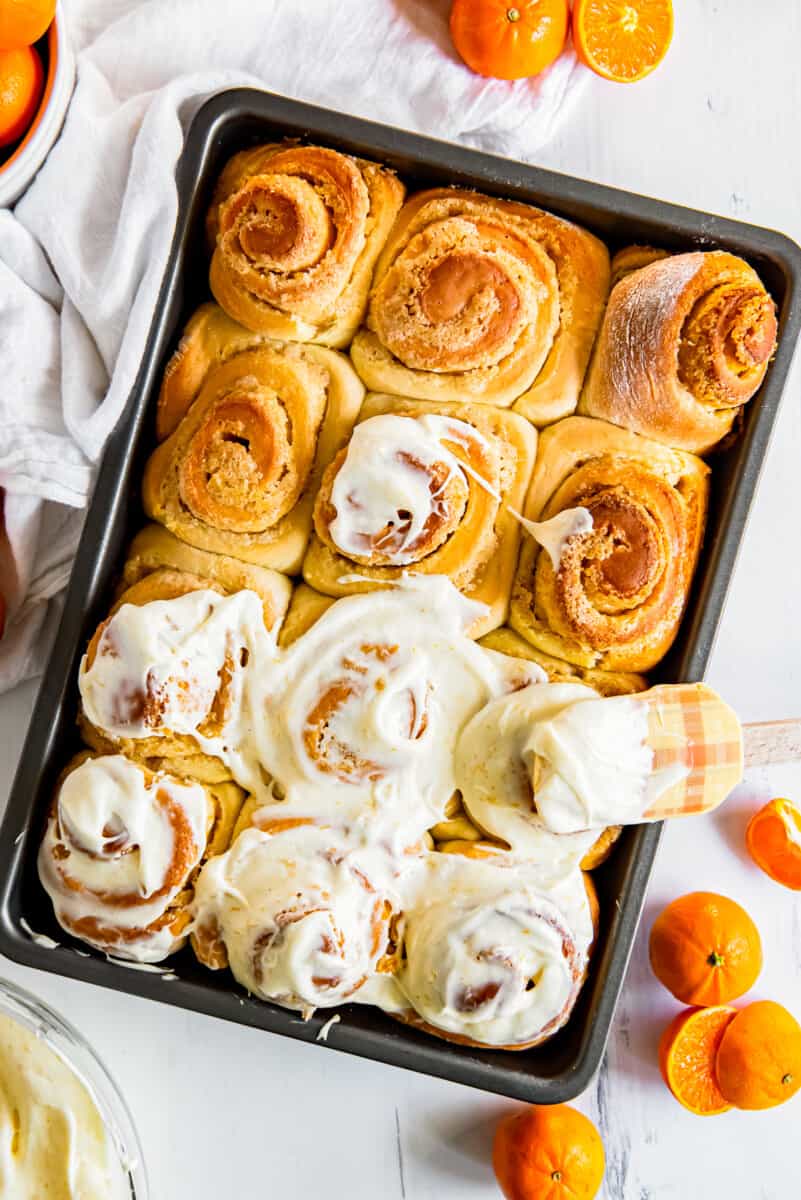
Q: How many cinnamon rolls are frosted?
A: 7